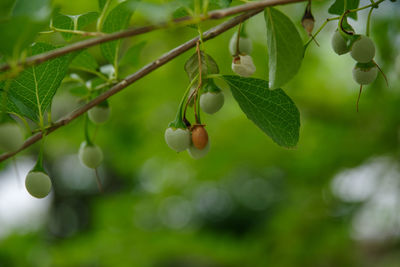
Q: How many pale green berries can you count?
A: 11